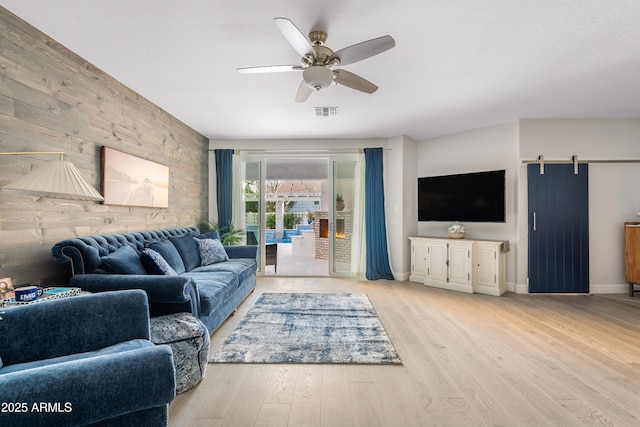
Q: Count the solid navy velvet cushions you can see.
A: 4